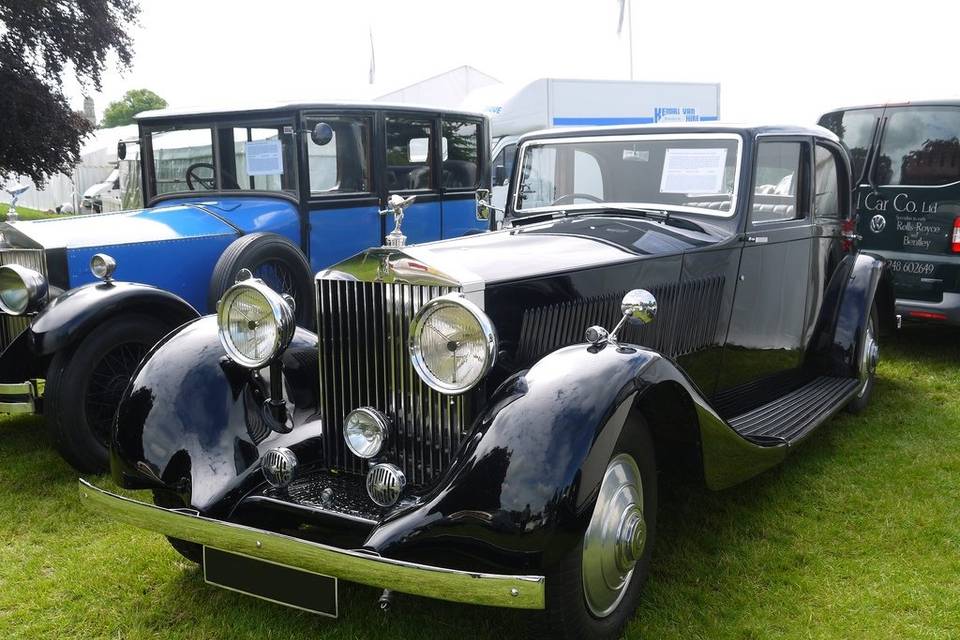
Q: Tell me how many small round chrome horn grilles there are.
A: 2